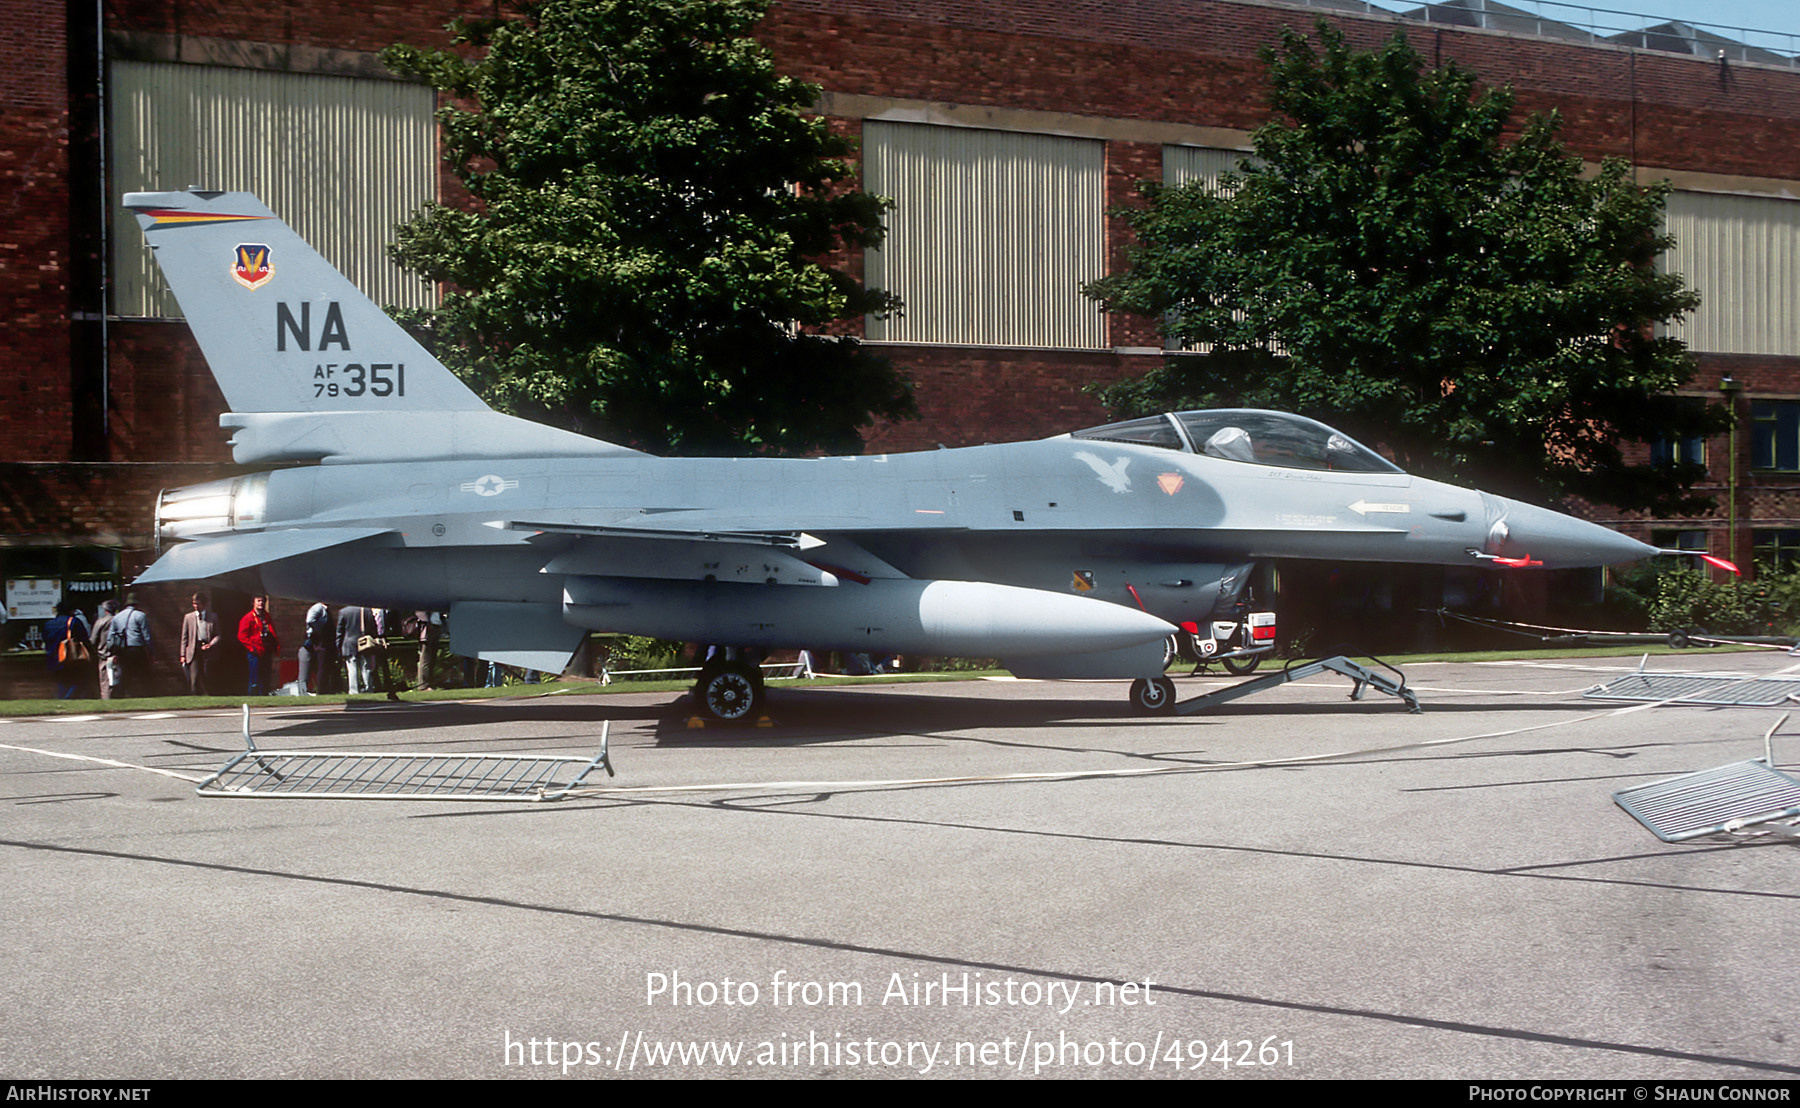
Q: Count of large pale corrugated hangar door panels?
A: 4